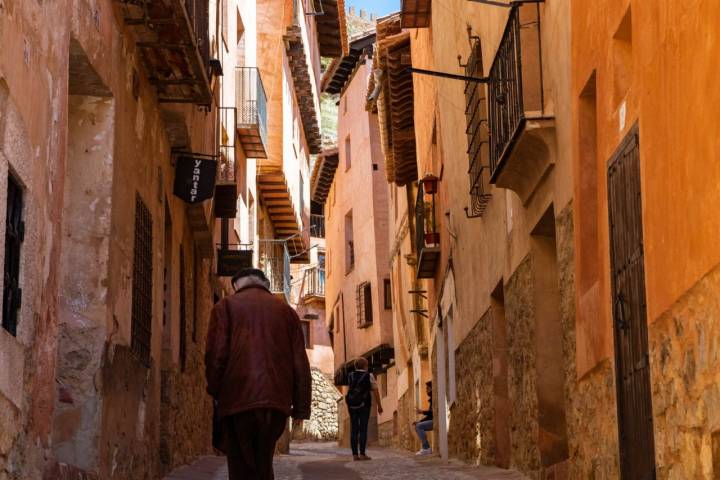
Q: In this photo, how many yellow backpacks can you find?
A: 0